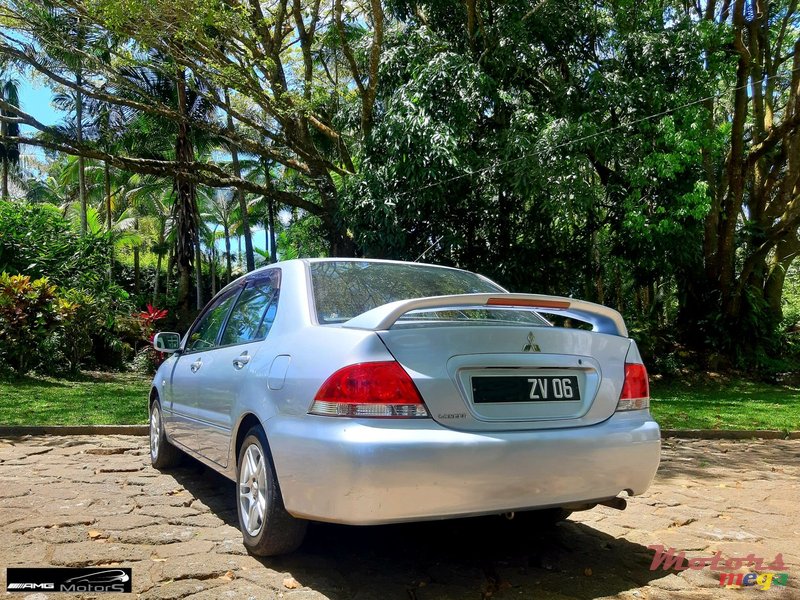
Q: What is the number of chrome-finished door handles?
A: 2